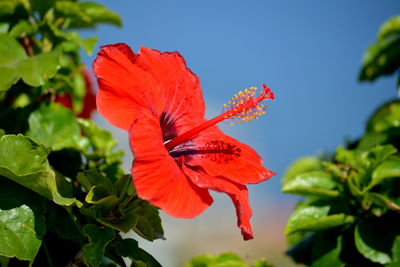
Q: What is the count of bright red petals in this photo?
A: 5